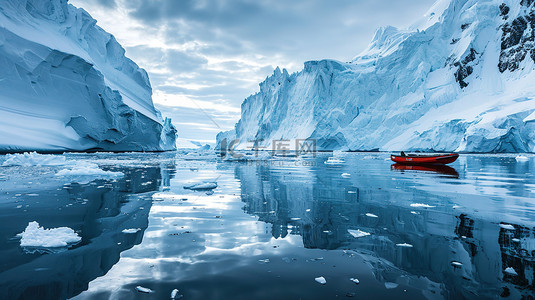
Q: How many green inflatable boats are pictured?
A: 0